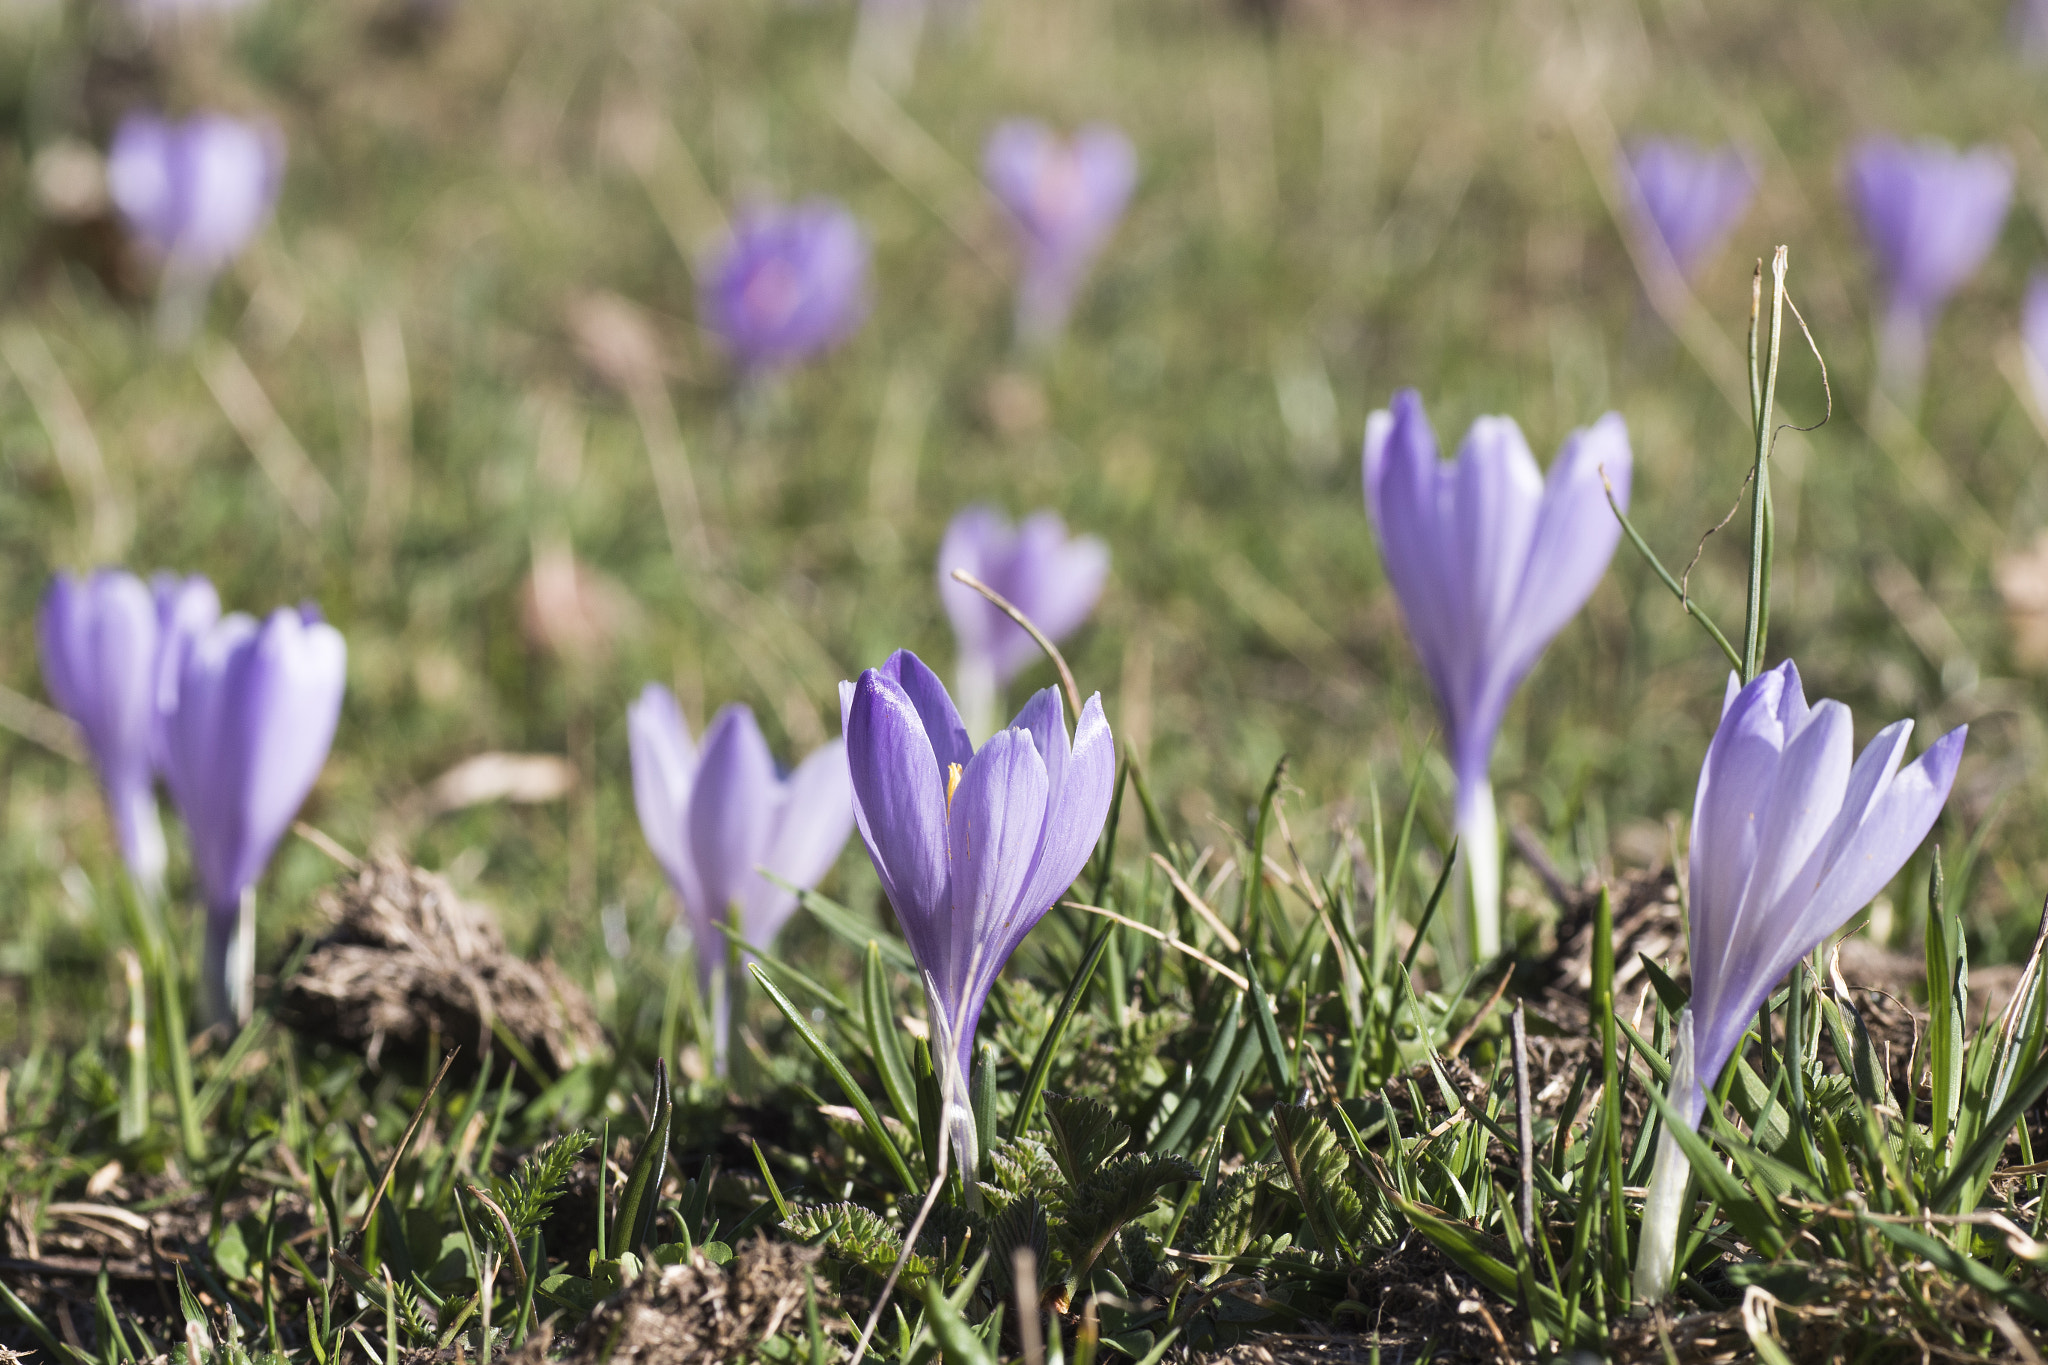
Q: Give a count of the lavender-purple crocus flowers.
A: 13